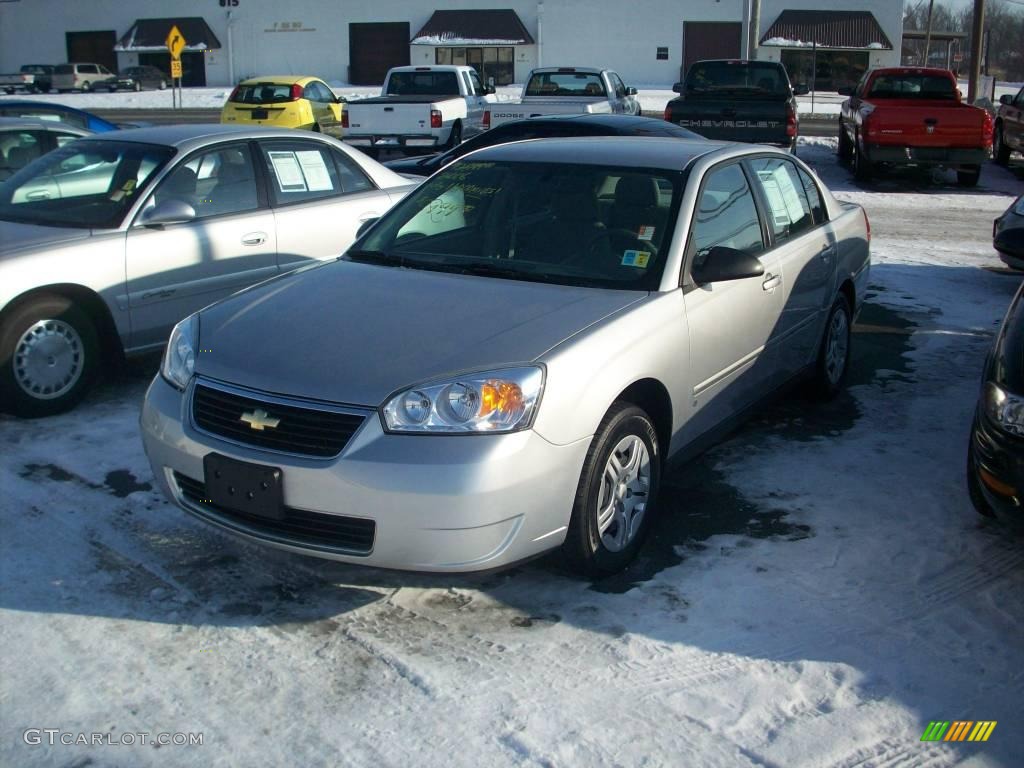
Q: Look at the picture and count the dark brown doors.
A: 3